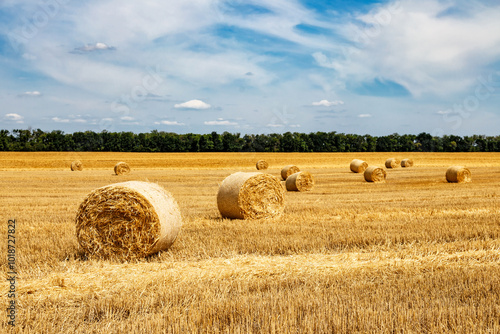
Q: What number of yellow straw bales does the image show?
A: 12